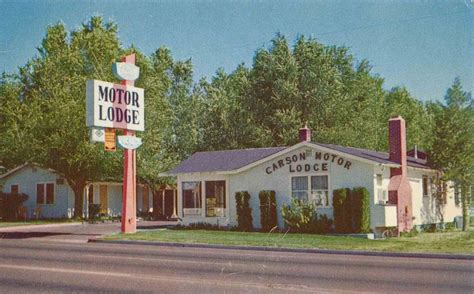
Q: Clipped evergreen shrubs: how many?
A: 4